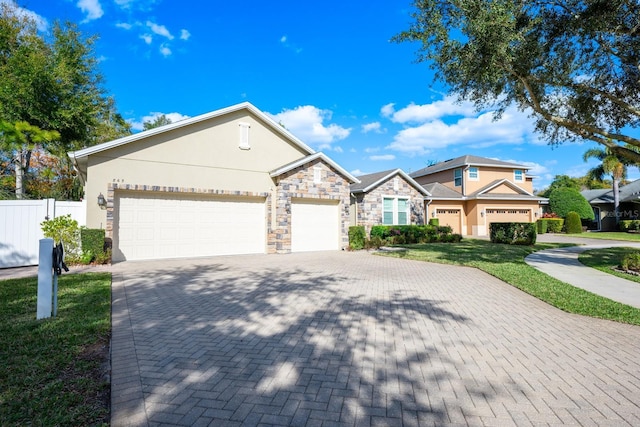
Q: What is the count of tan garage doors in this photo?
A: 2